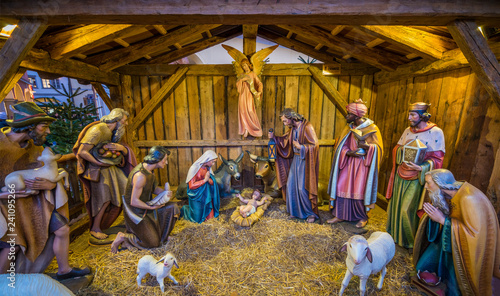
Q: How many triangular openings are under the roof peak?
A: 2